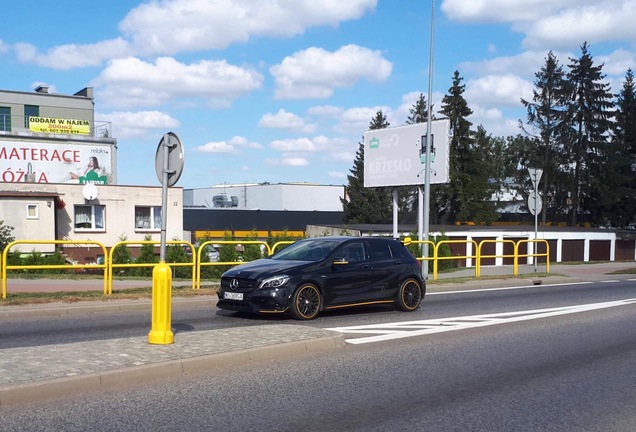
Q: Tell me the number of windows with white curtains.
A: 2